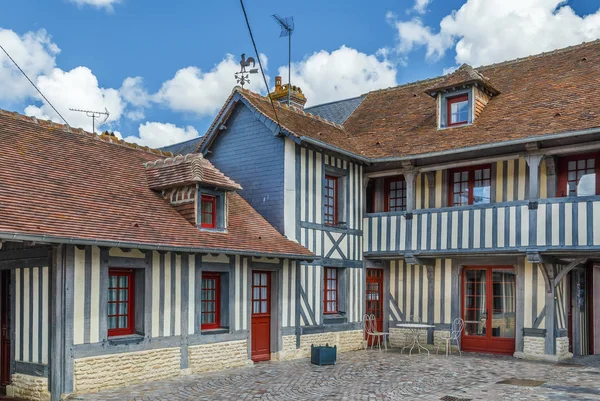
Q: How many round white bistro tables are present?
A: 1